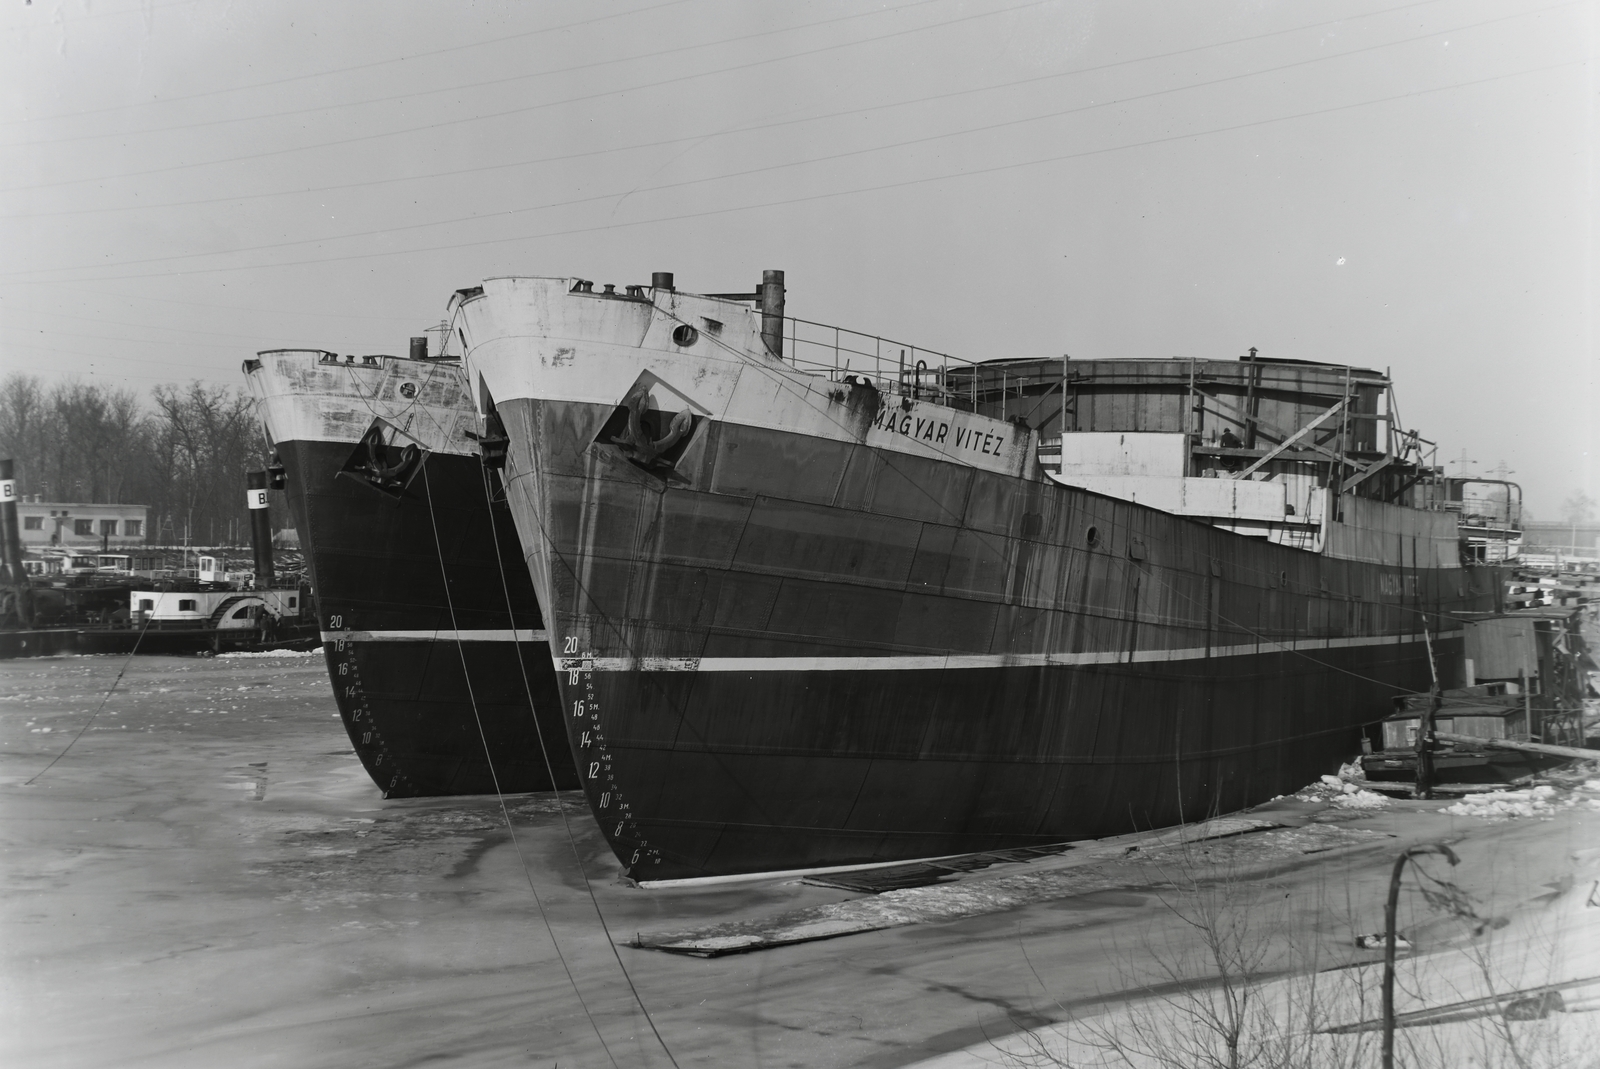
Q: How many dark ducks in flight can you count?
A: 0